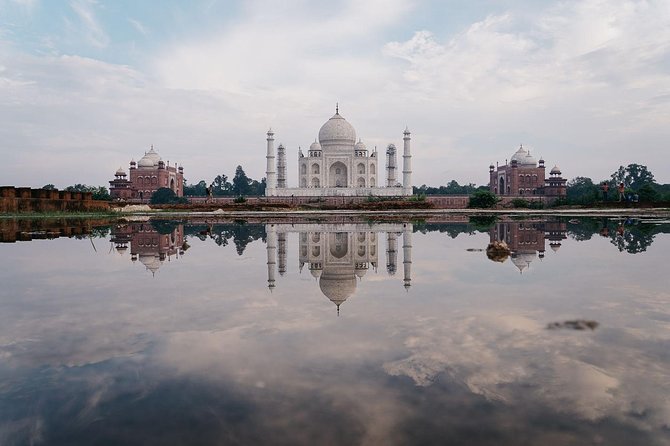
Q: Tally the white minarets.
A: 4